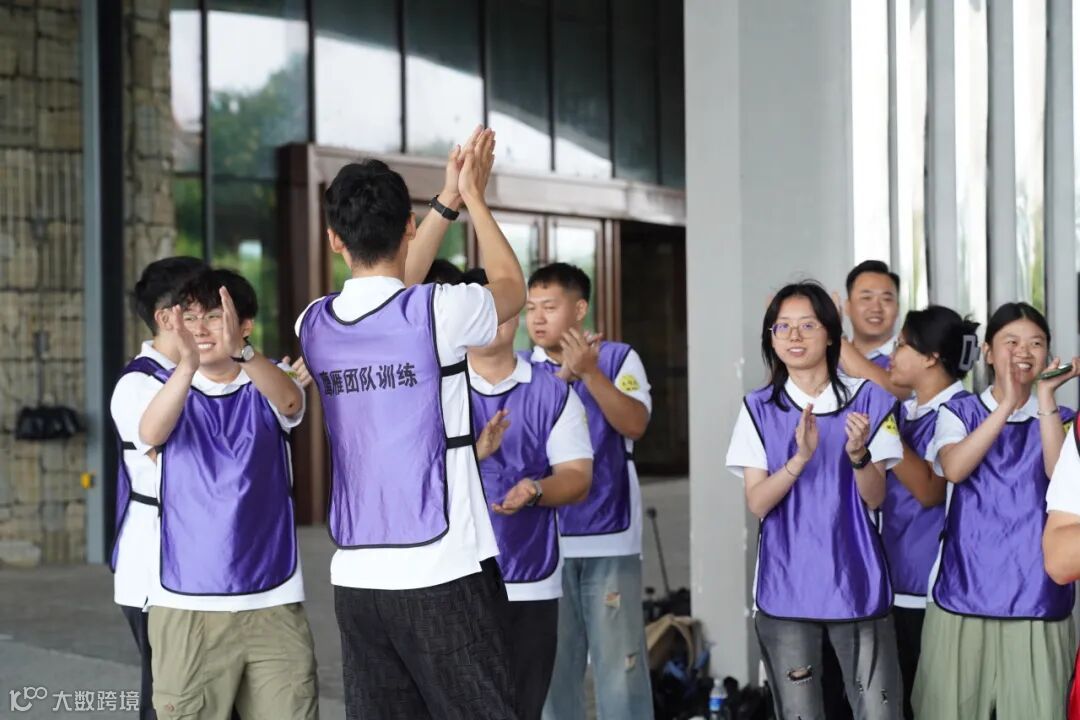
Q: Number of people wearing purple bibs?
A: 9